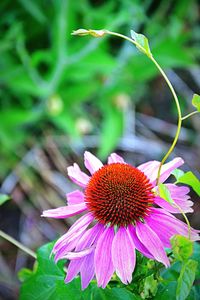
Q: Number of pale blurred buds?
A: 3